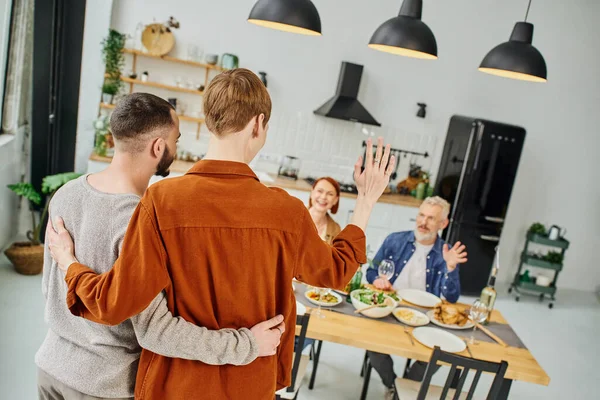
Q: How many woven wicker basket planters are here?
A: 1